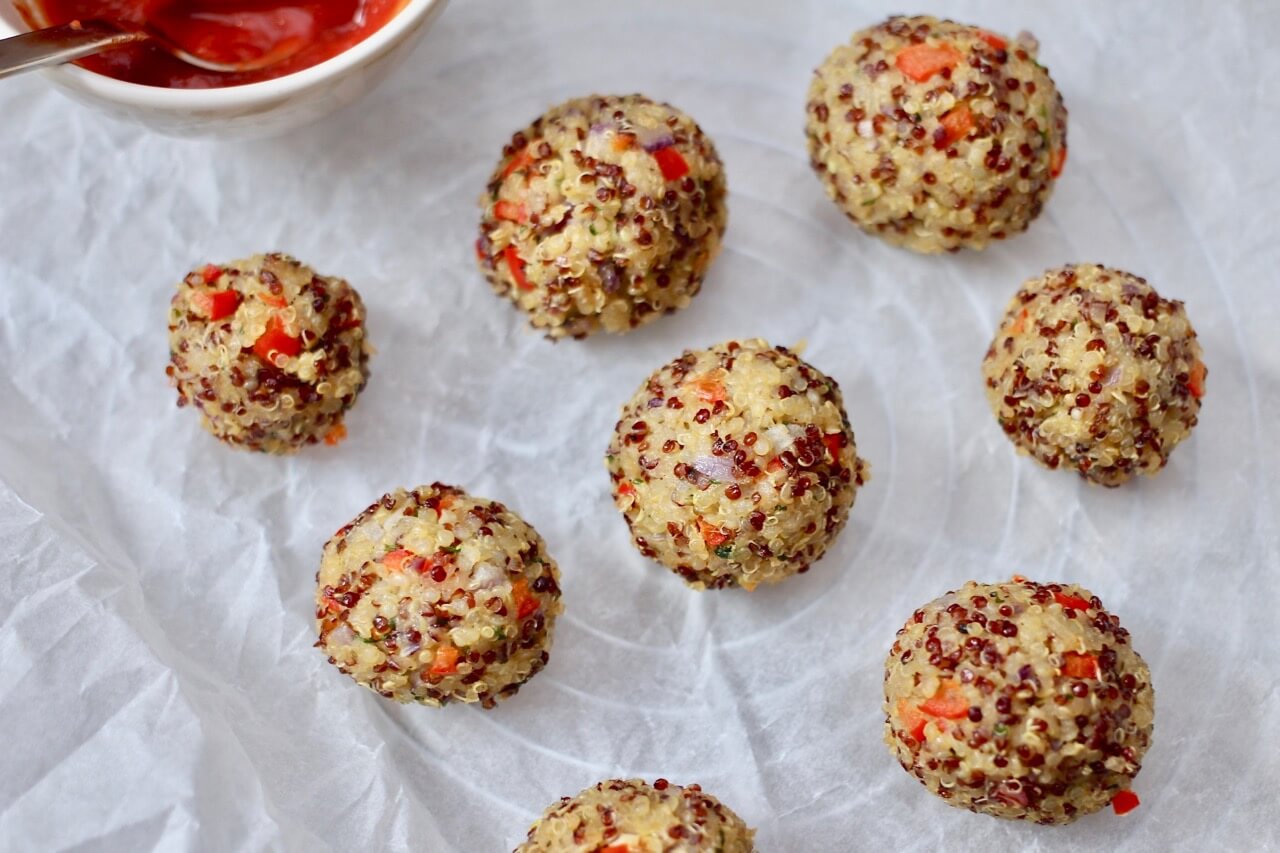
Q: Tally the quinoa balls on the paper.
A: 8